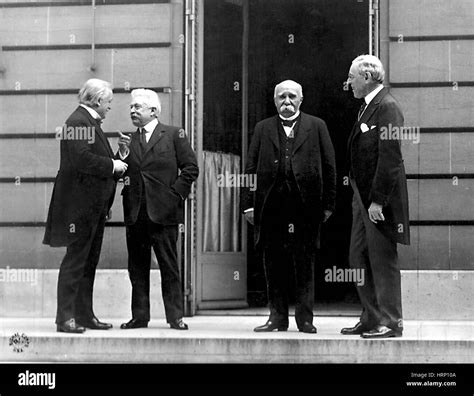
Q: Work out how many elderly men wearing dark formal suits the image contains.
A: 4